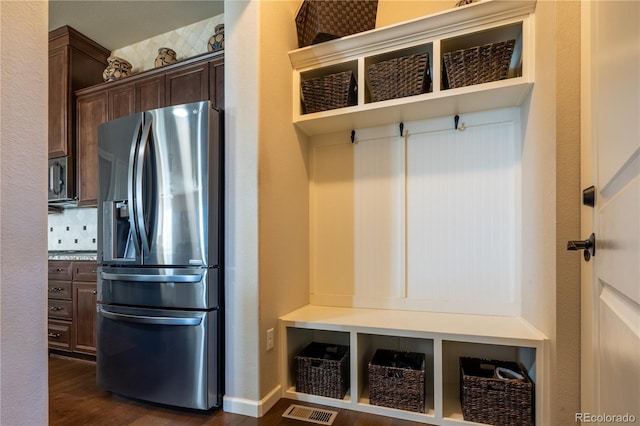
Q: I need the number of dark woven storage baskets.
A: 7